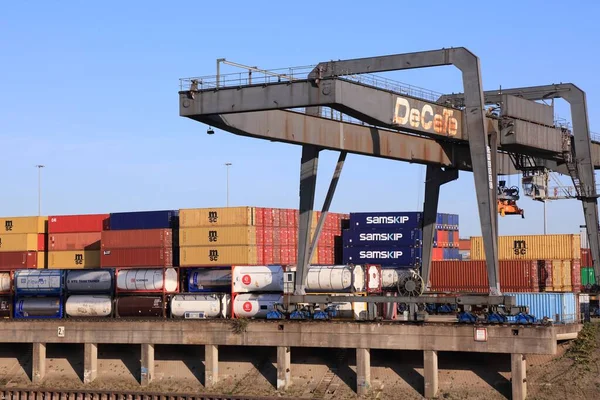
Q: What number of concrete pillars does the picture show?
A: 8